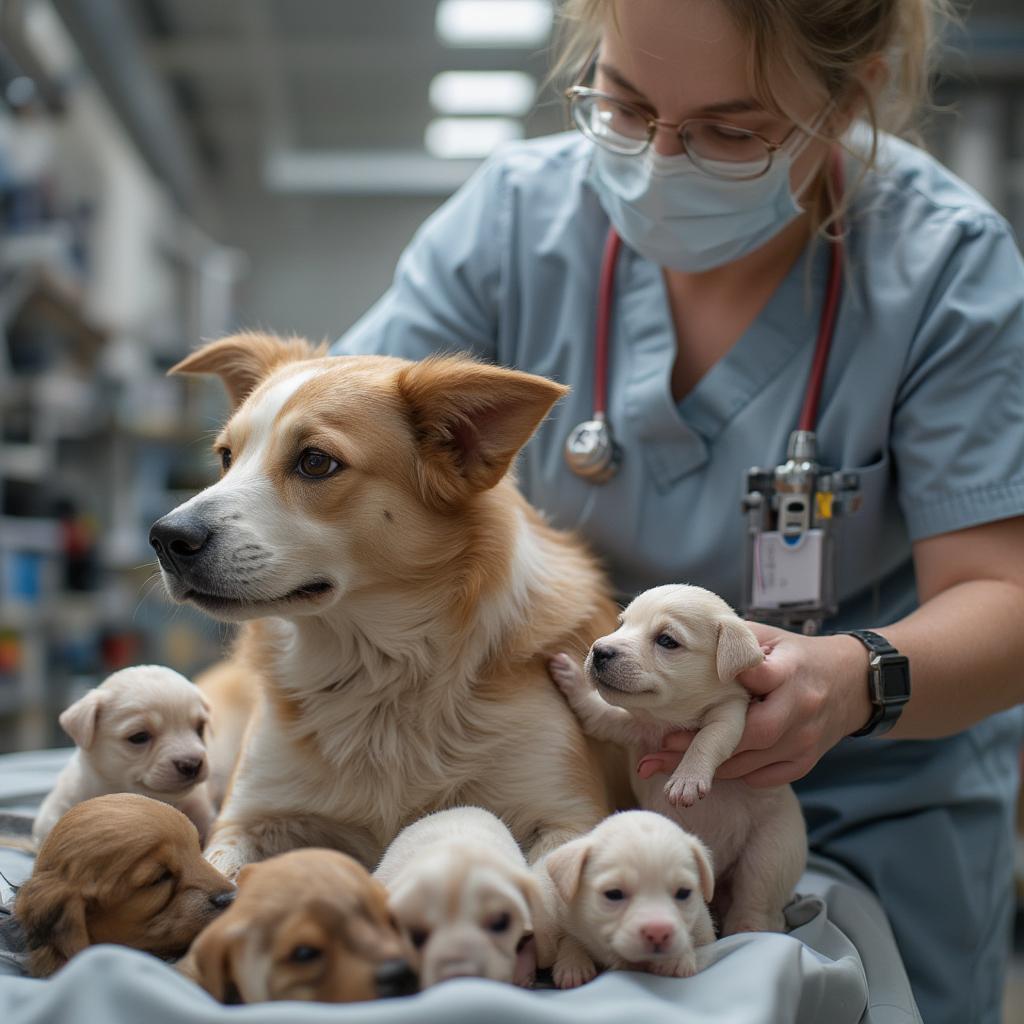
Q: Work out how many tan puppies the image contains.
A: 2